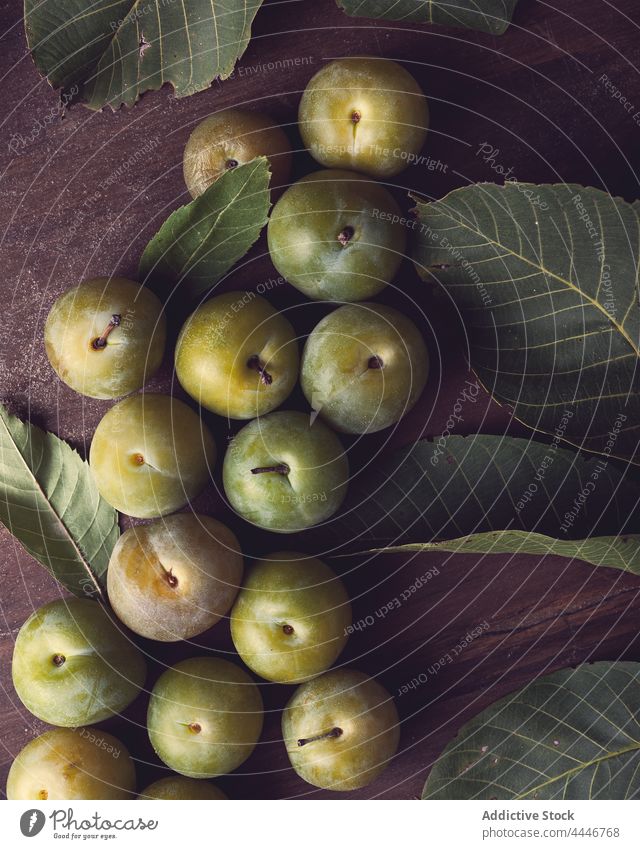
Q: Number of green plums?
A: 15